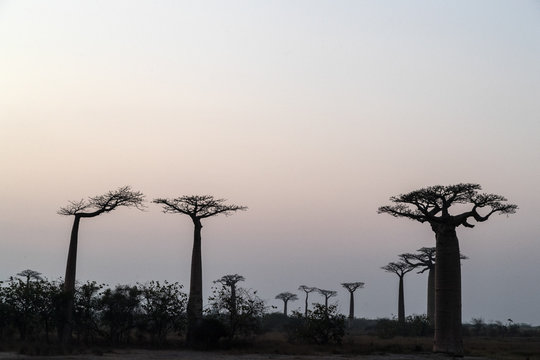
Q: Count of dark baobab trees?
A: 11